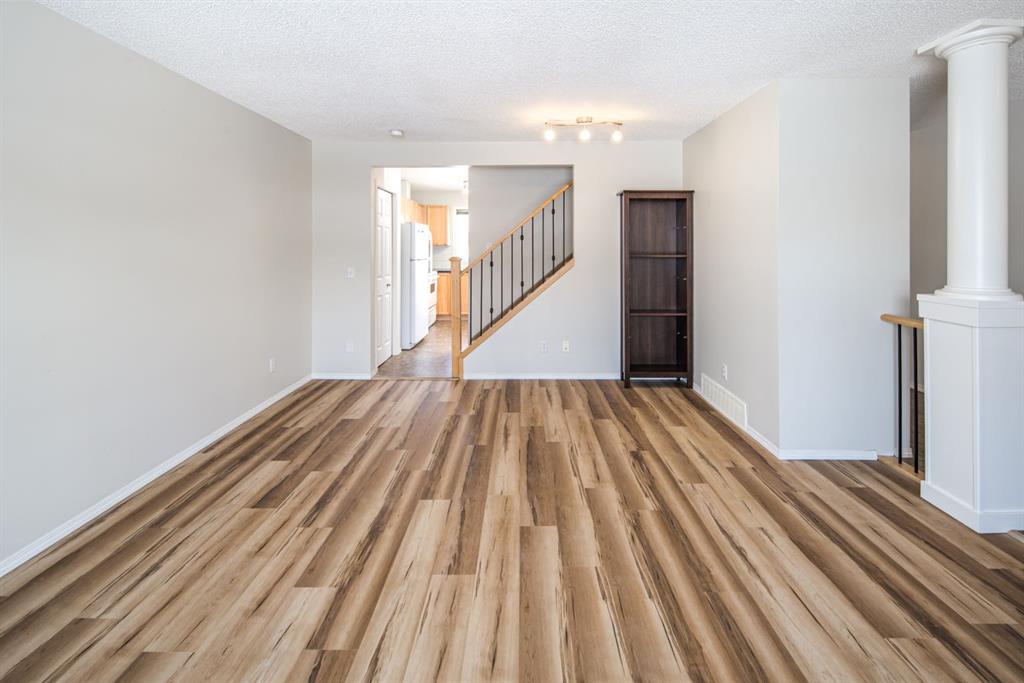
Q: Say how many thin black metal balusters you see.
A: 12